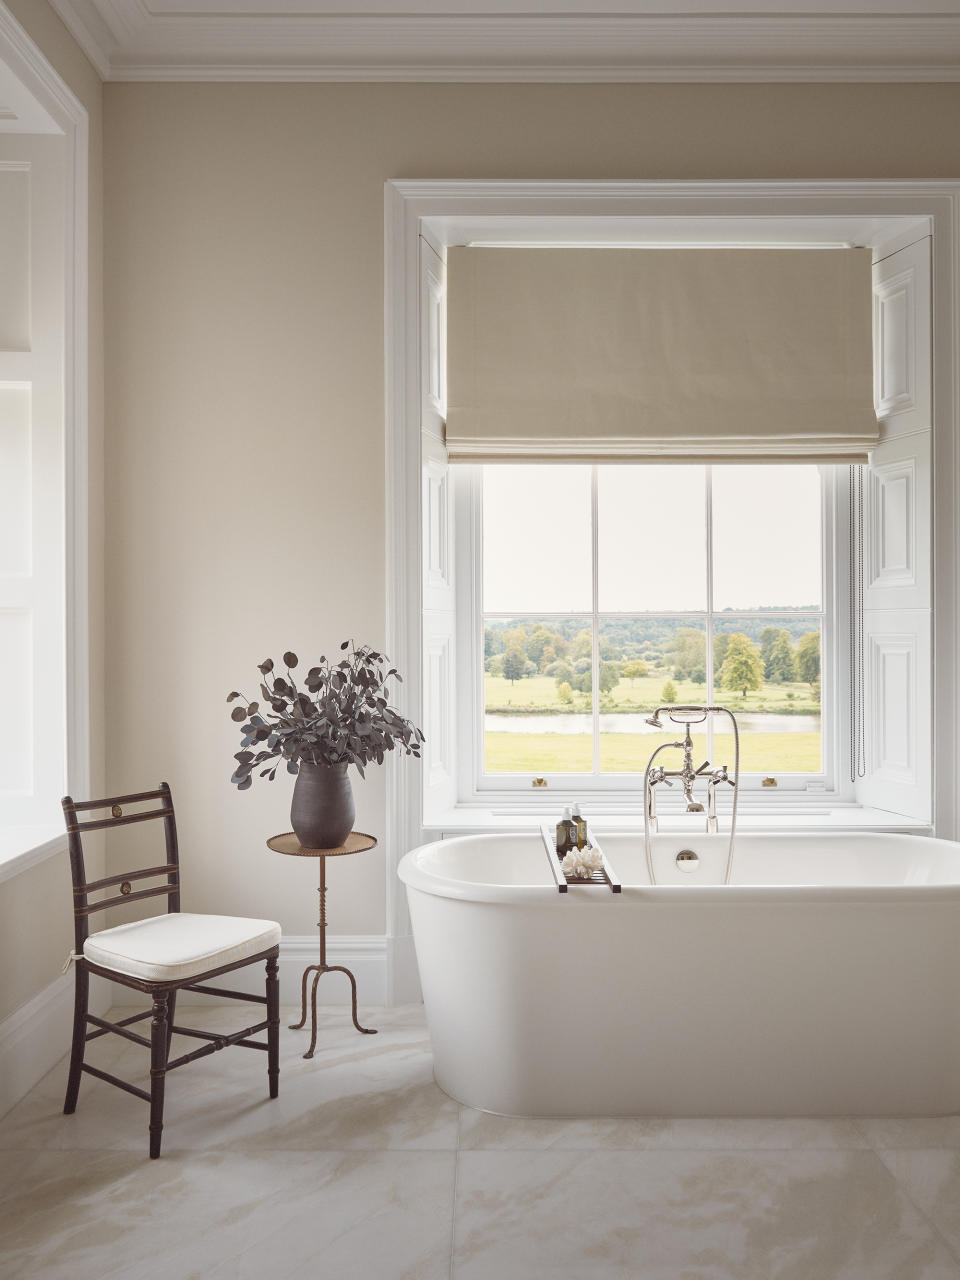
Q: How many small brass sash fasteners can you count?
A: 2